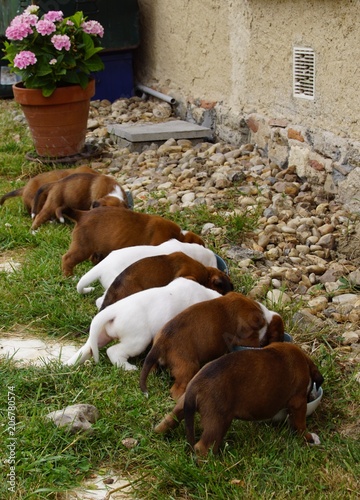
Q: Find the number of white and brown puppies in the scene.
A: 8